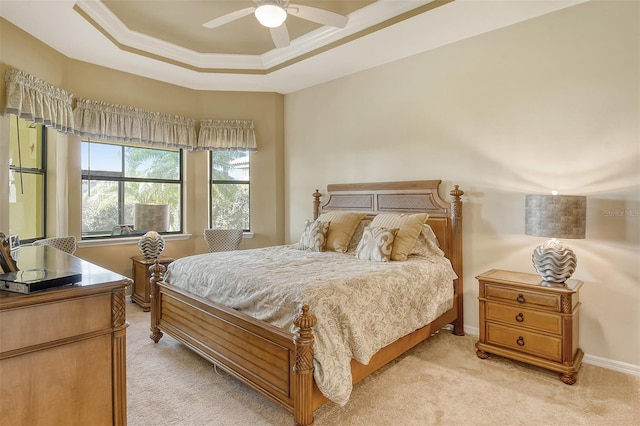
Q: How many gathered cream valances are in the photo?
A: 3